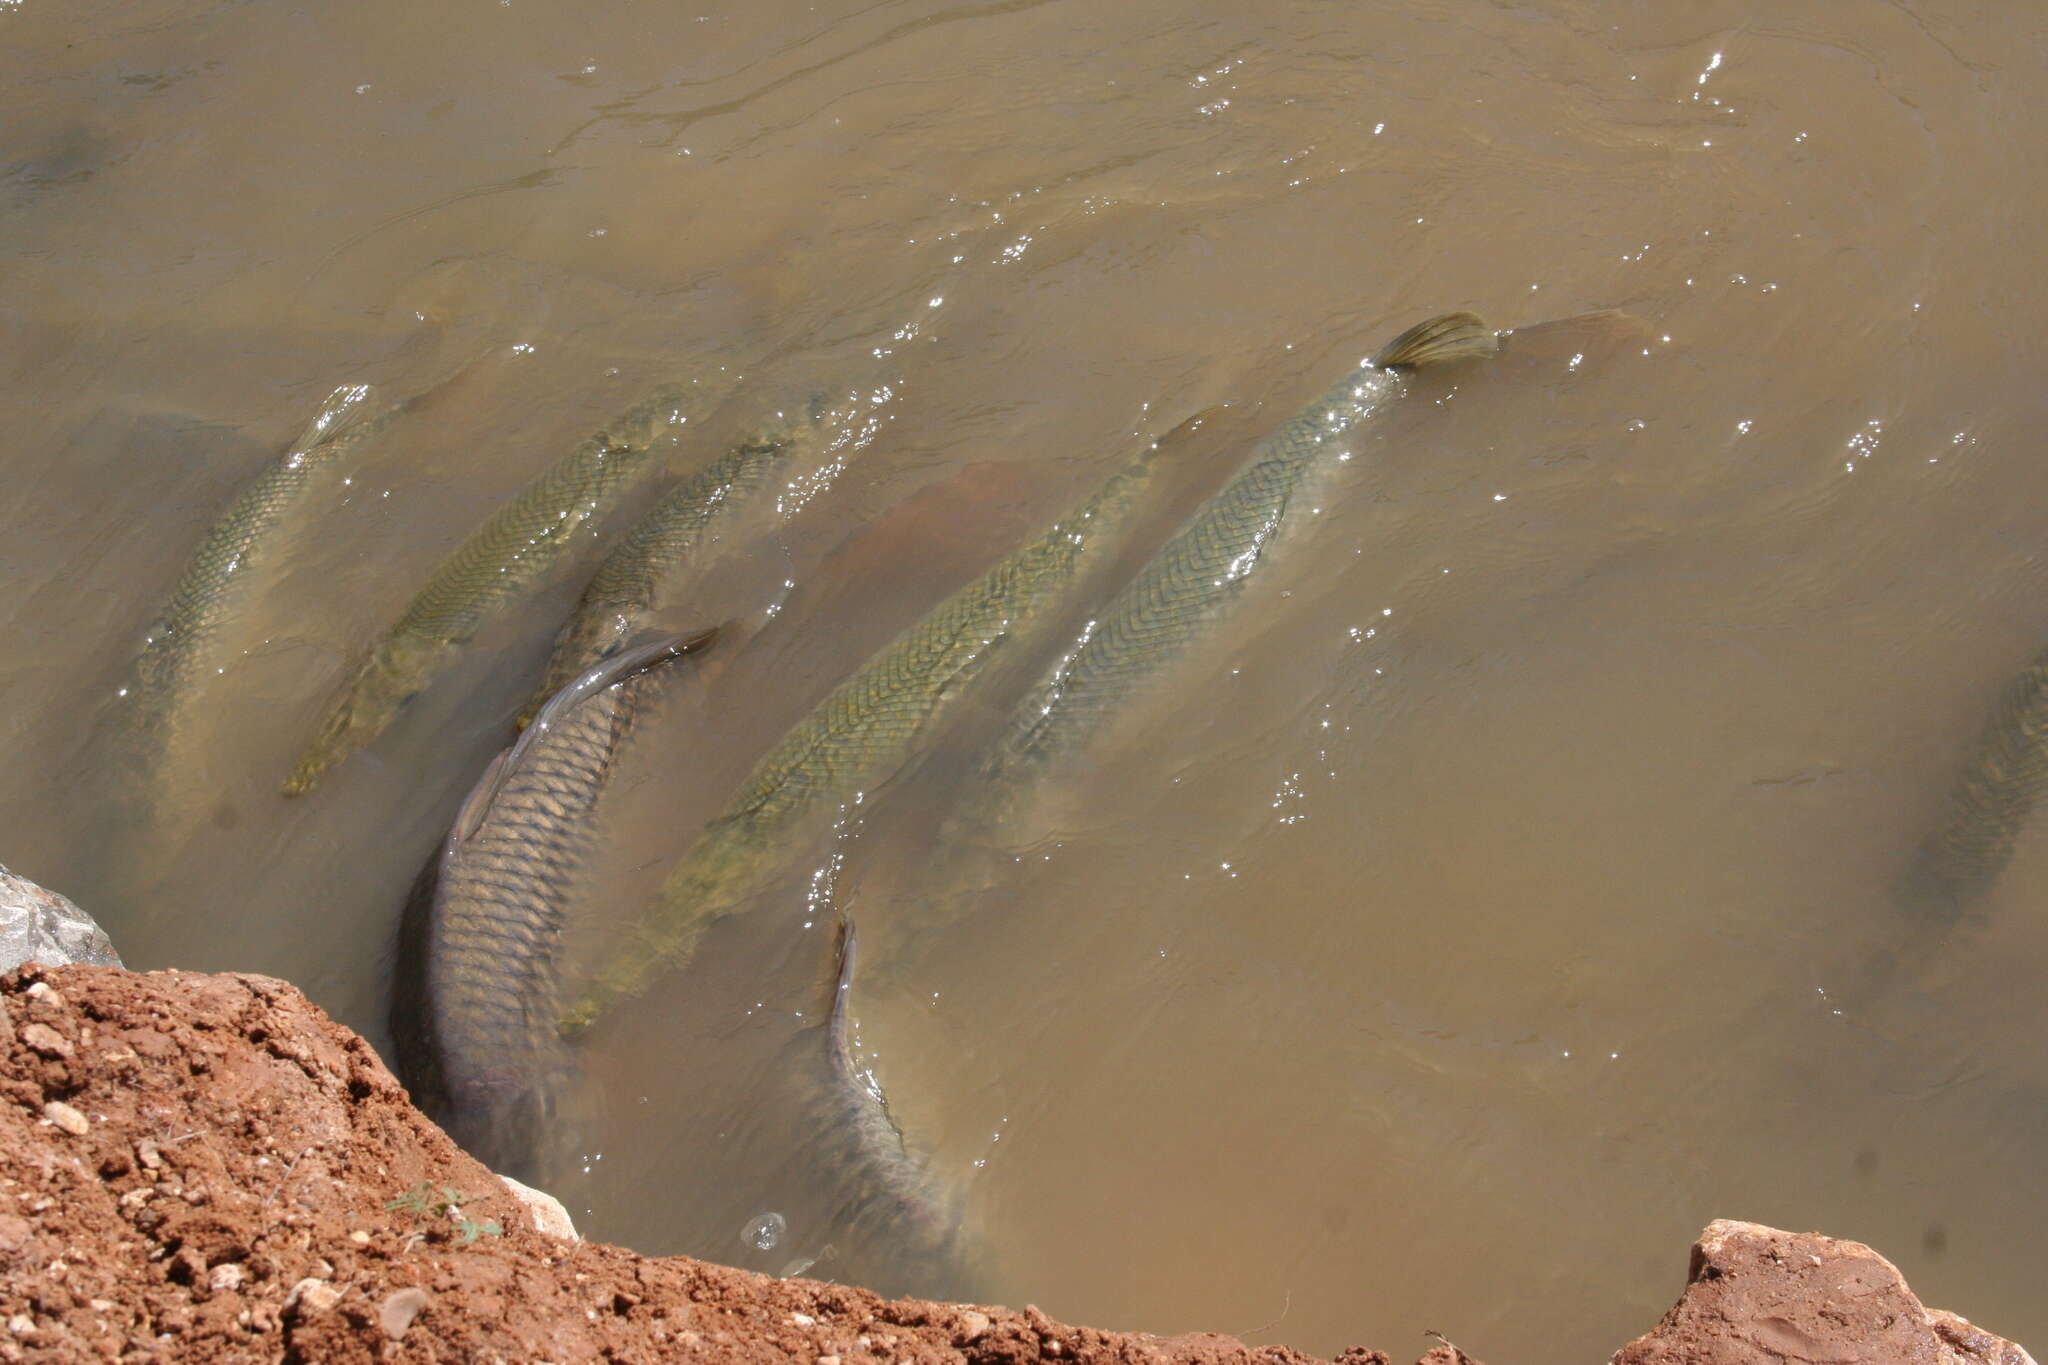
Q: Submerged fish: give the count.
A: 8